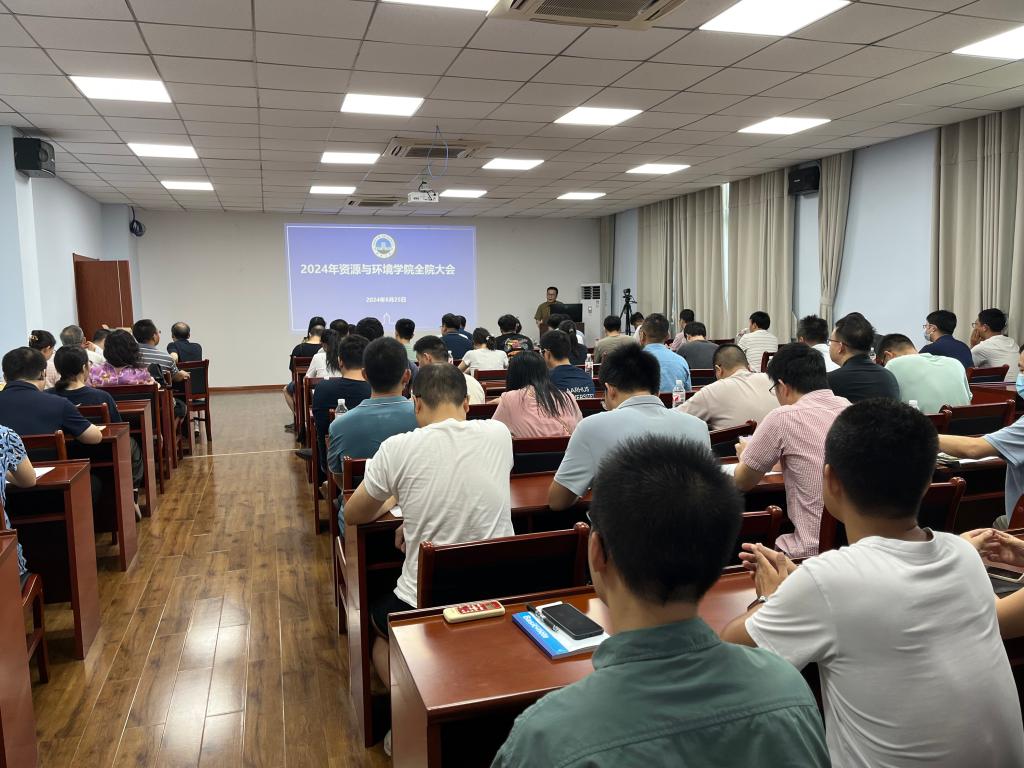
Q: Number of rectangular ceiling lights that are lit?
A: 15